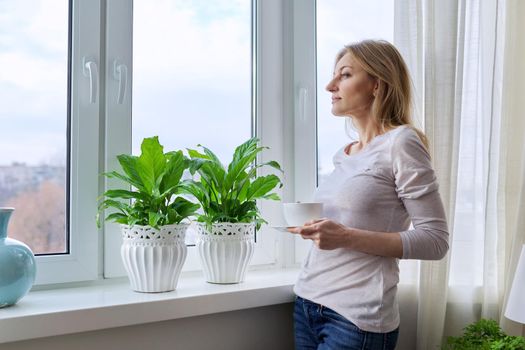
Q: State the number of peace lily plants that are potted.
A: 2